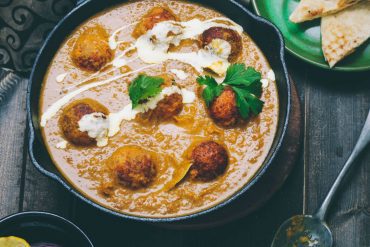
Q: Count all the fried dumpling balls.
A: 8